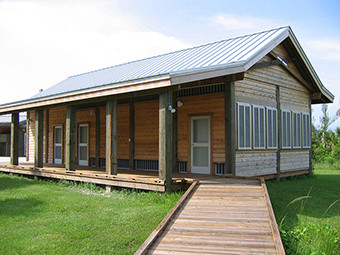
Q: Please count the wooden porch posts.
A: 5